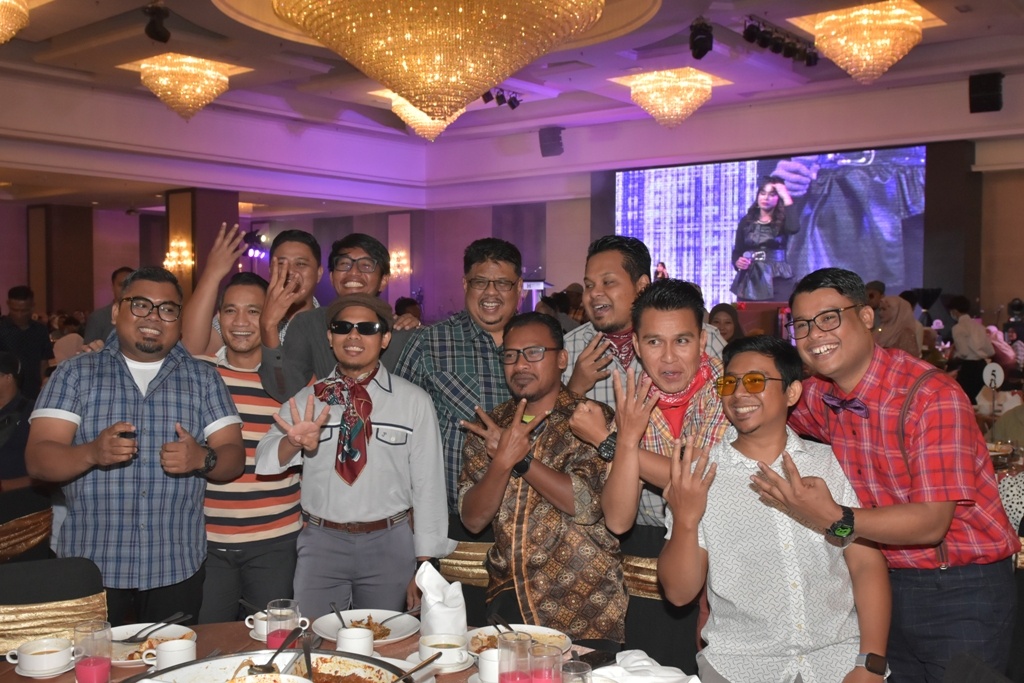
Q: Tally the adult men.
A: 11